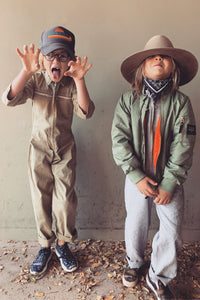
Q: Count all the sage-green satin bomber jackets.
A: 1